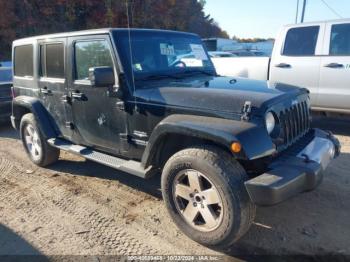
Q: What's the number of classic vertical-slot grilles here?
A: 1